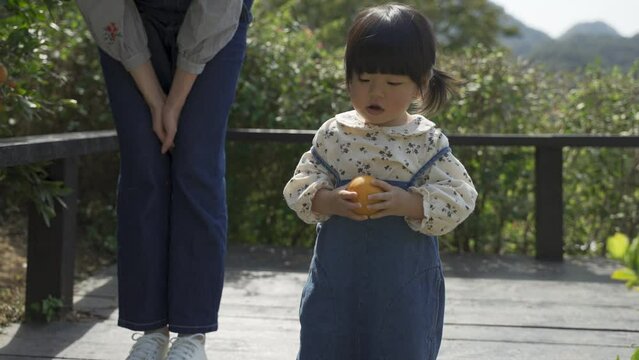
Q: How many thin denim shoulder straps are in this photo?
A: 2